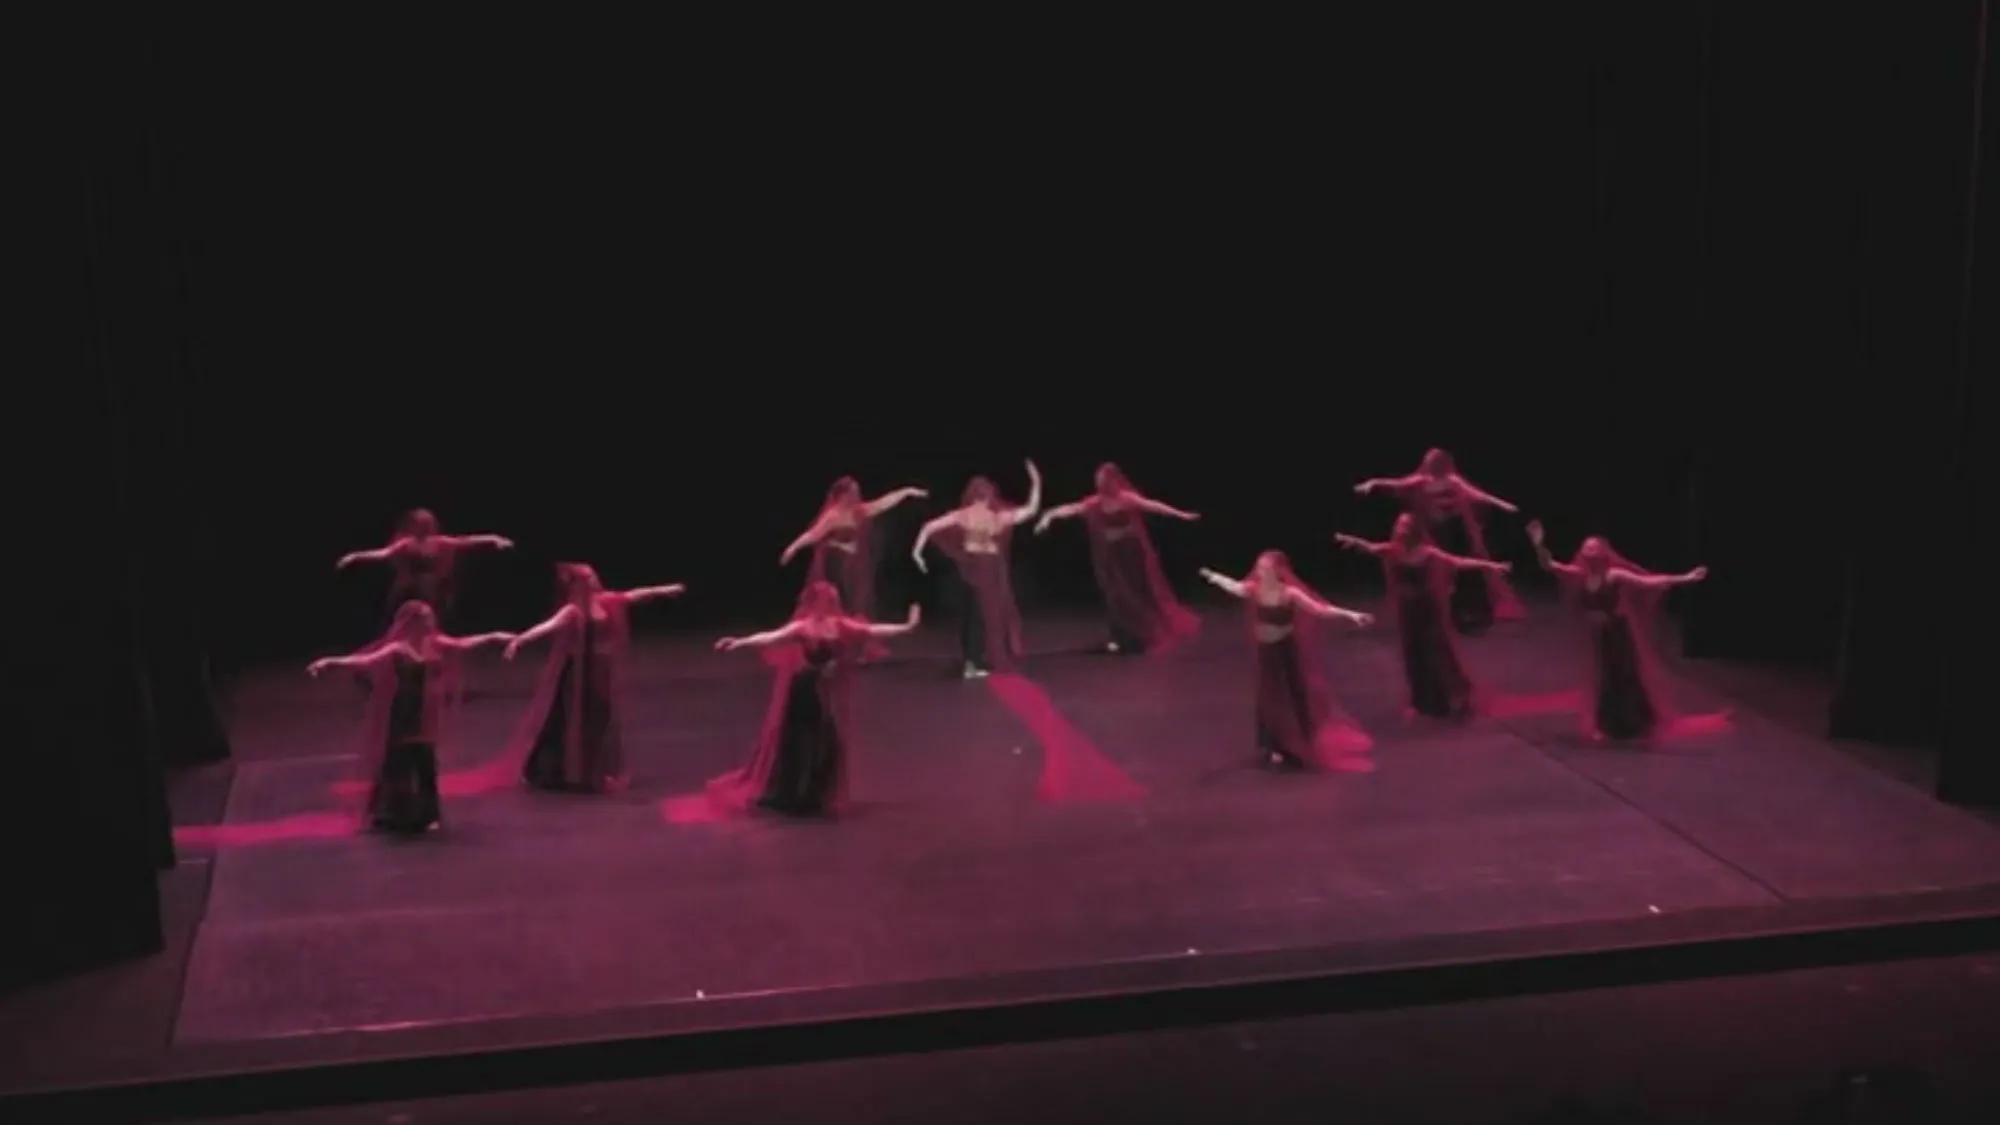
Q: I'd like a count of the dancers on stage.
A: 11